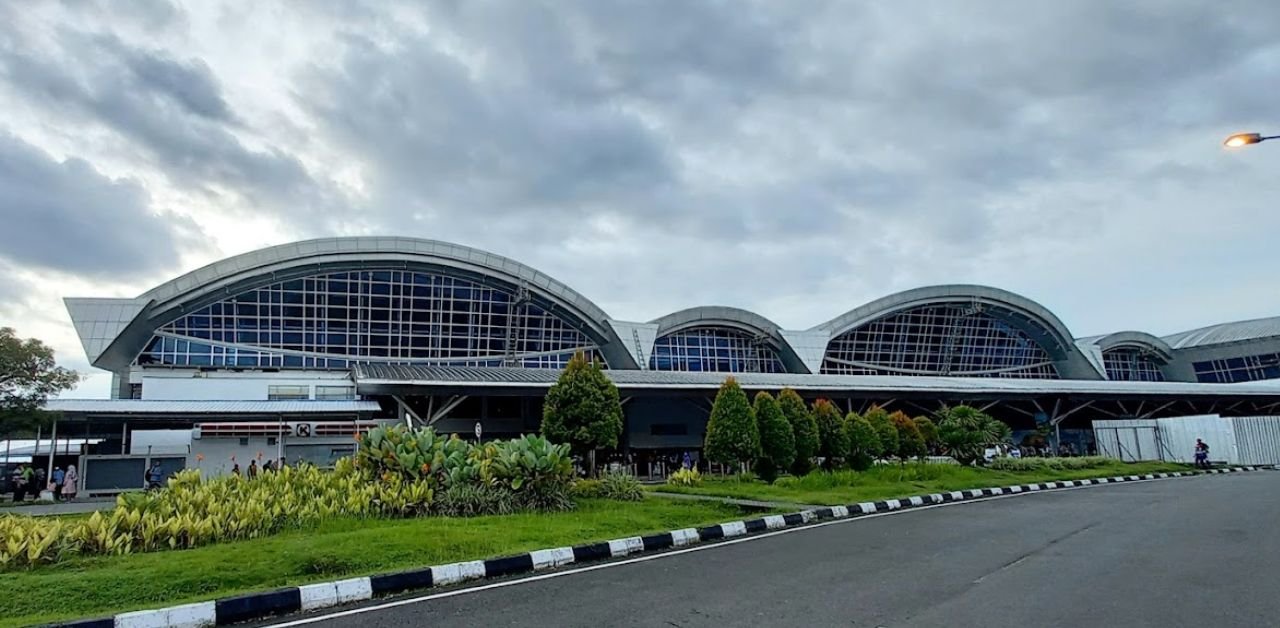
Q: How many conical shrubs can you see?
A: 9